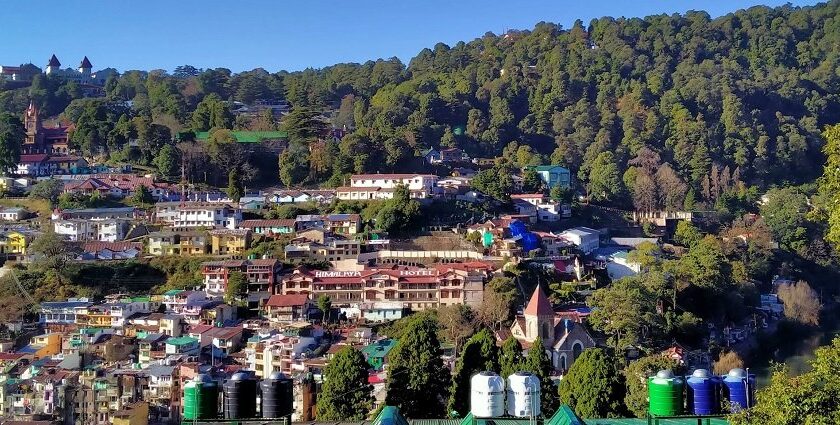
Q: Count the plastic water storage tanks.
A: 8